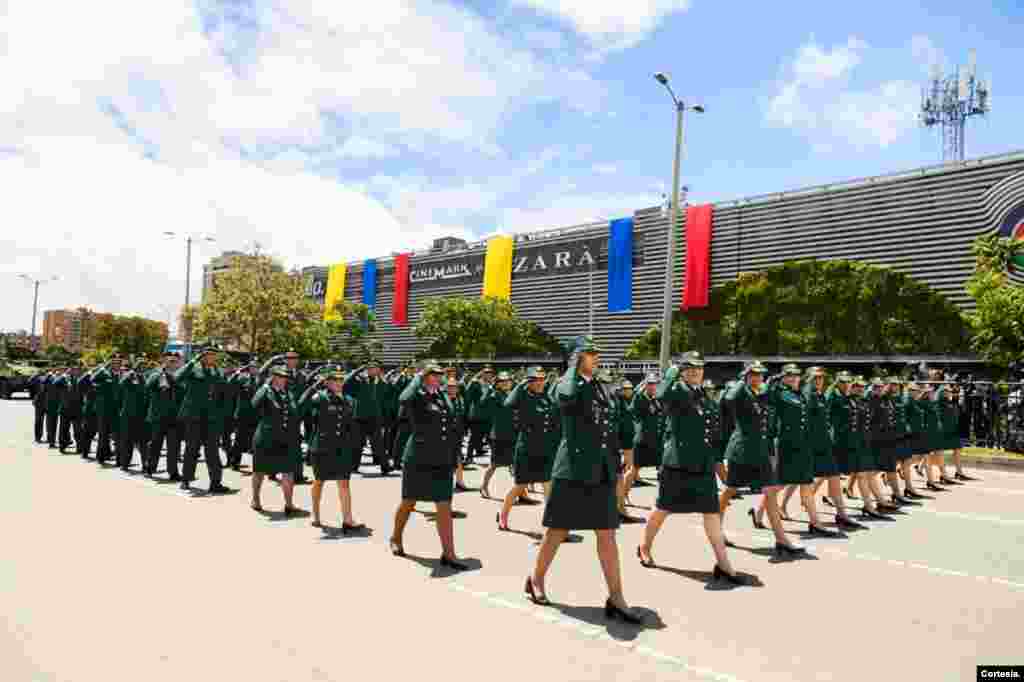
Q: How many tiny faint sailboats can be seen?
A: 0